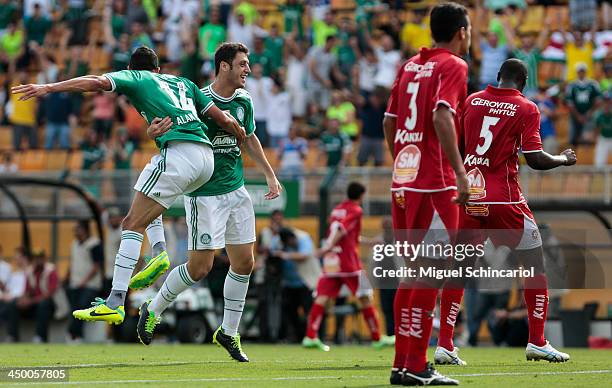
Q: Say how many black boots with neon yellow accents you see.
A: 2